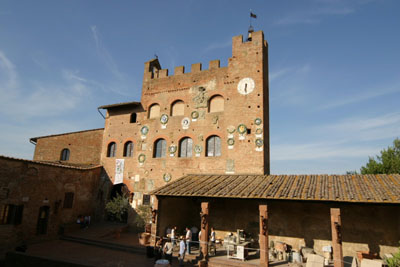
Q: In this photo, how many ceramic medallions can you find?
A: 14